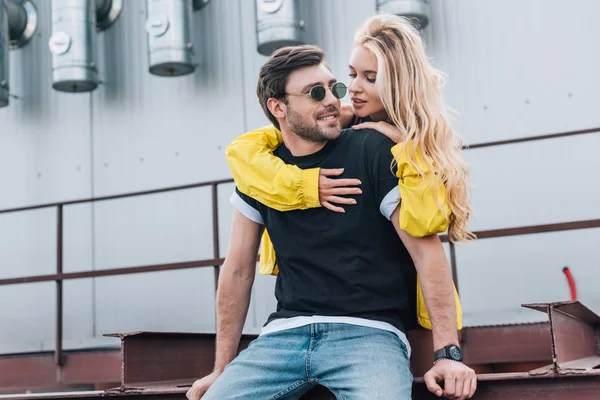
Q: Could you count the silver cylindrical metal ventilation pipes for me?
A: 5